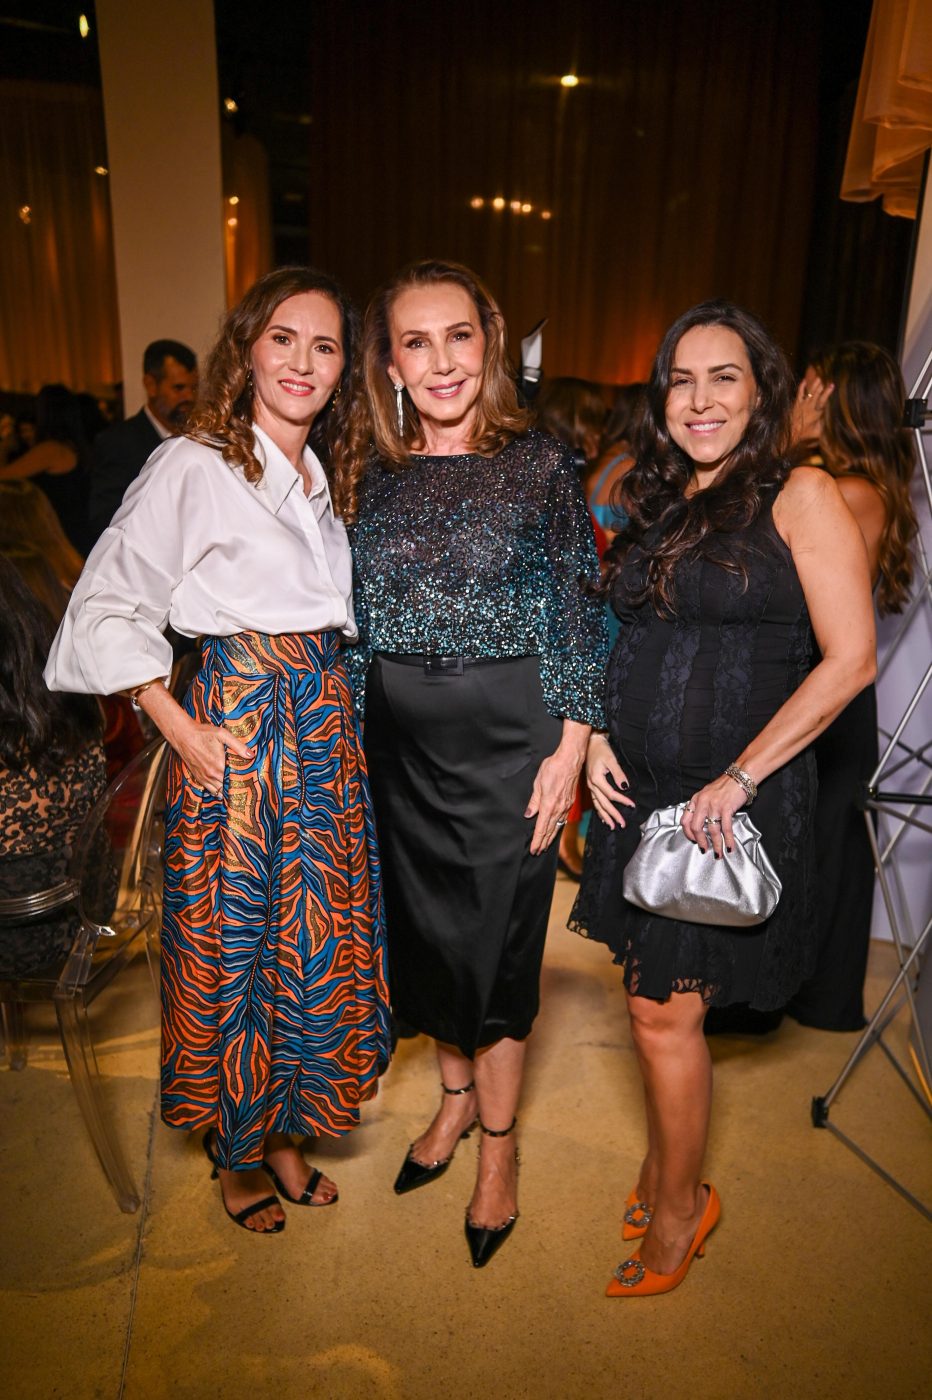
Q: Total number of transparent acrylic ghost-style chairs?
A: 1